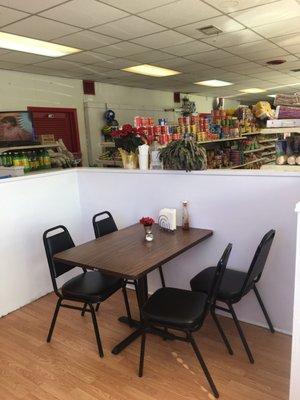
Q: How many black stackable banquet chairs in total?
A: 4